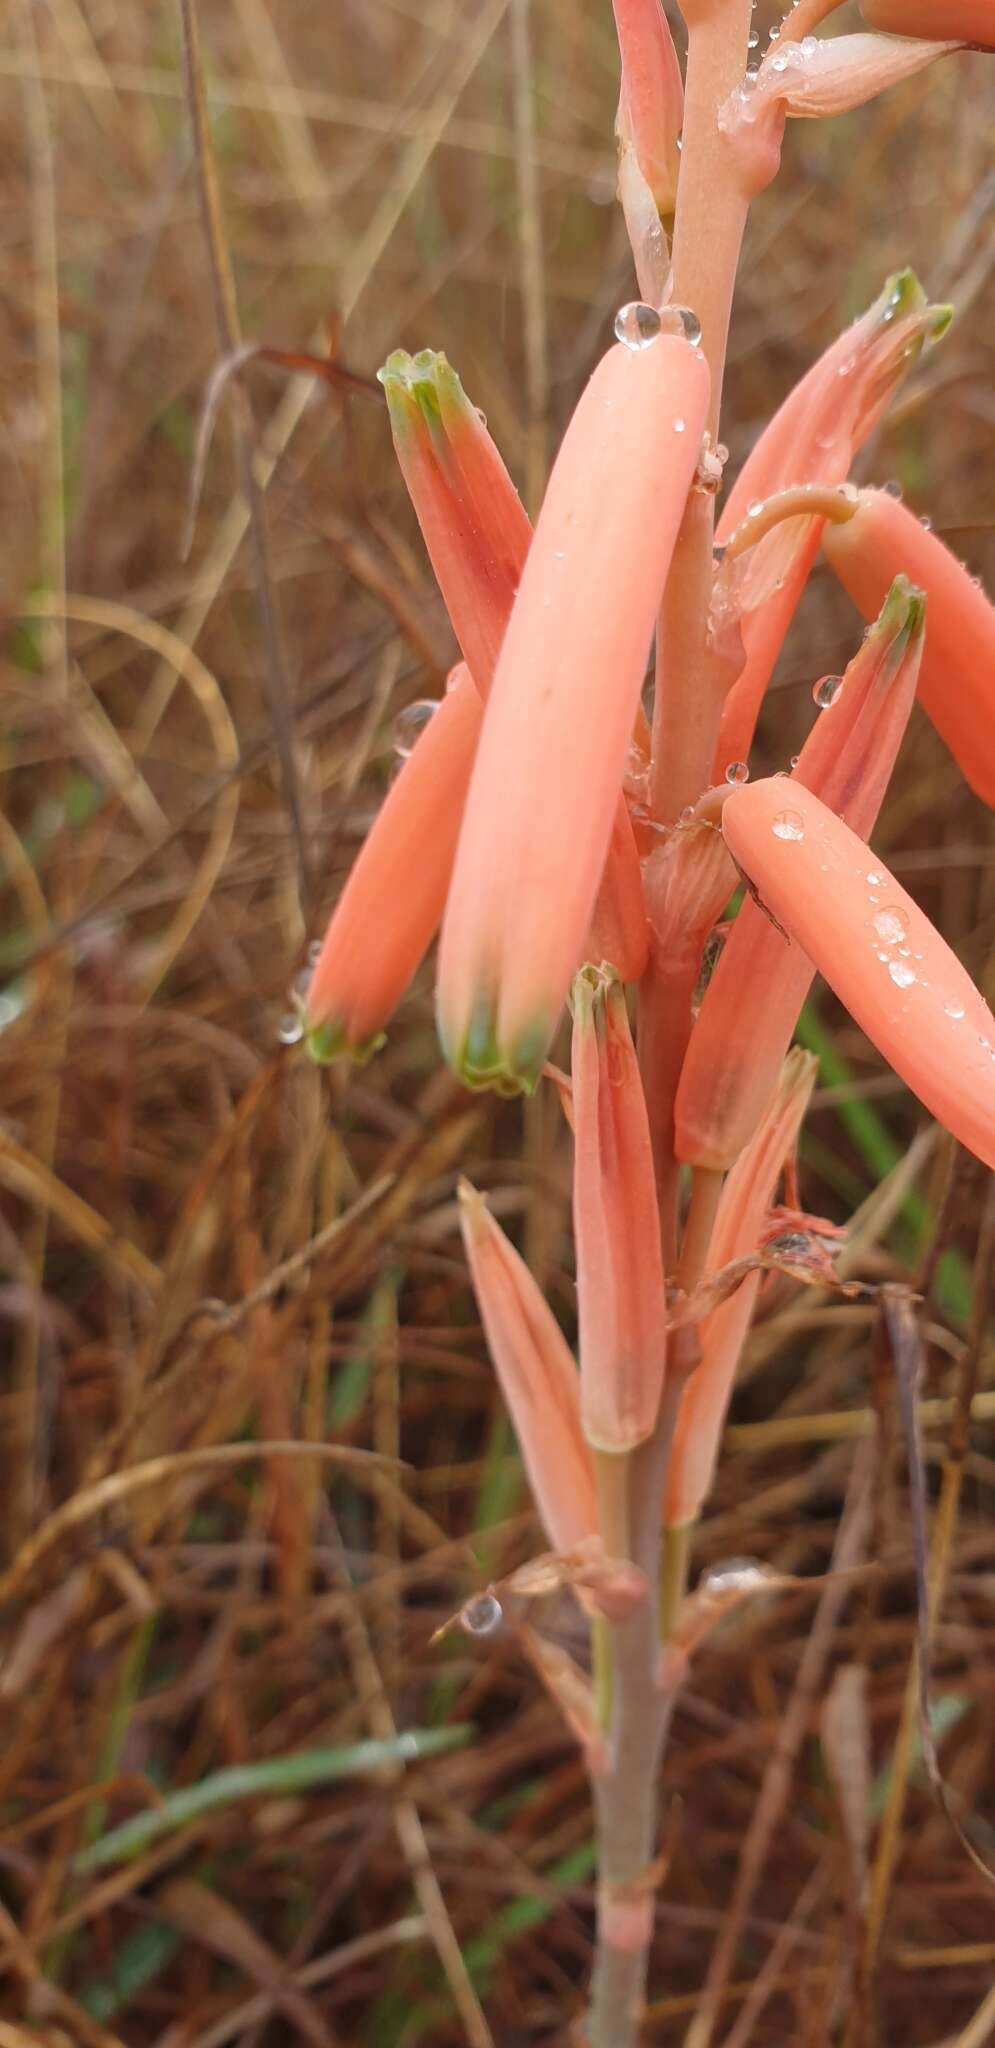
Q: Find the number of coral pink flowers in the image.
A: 12